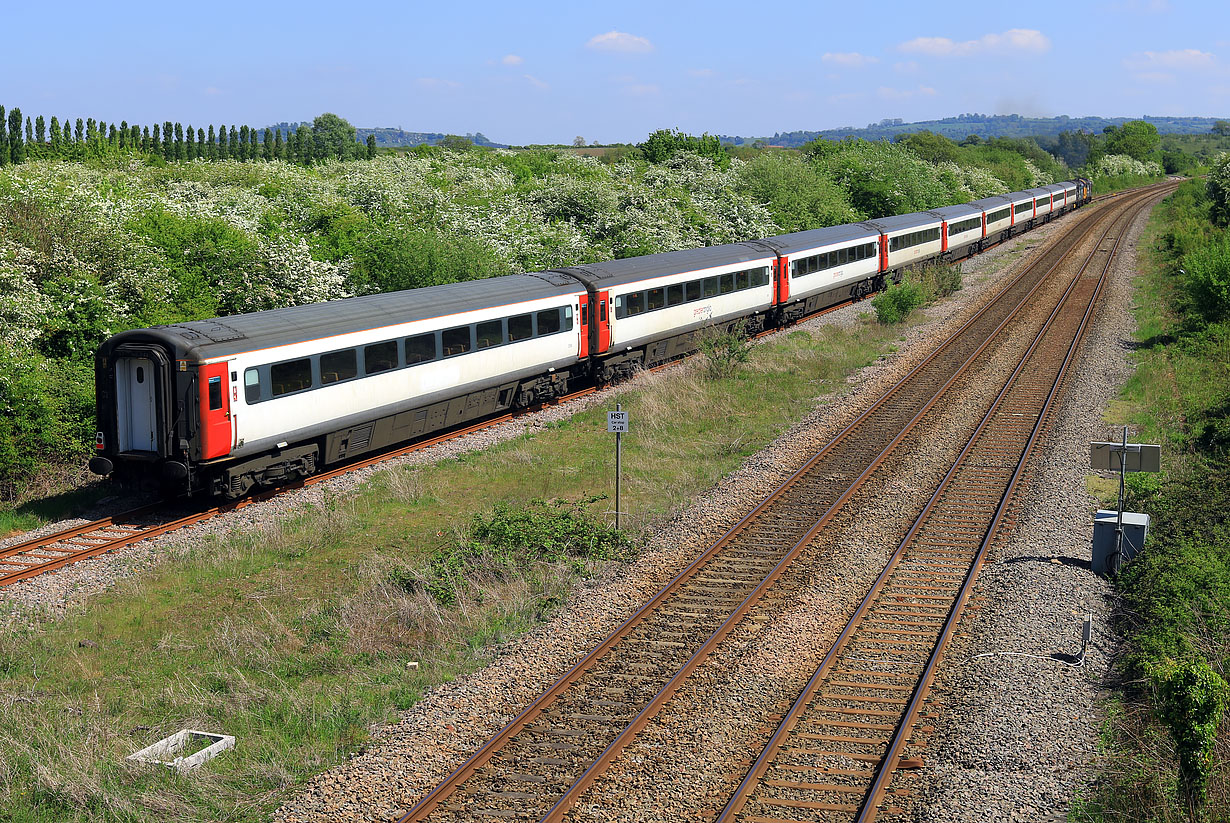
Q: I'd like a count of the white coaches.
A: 10